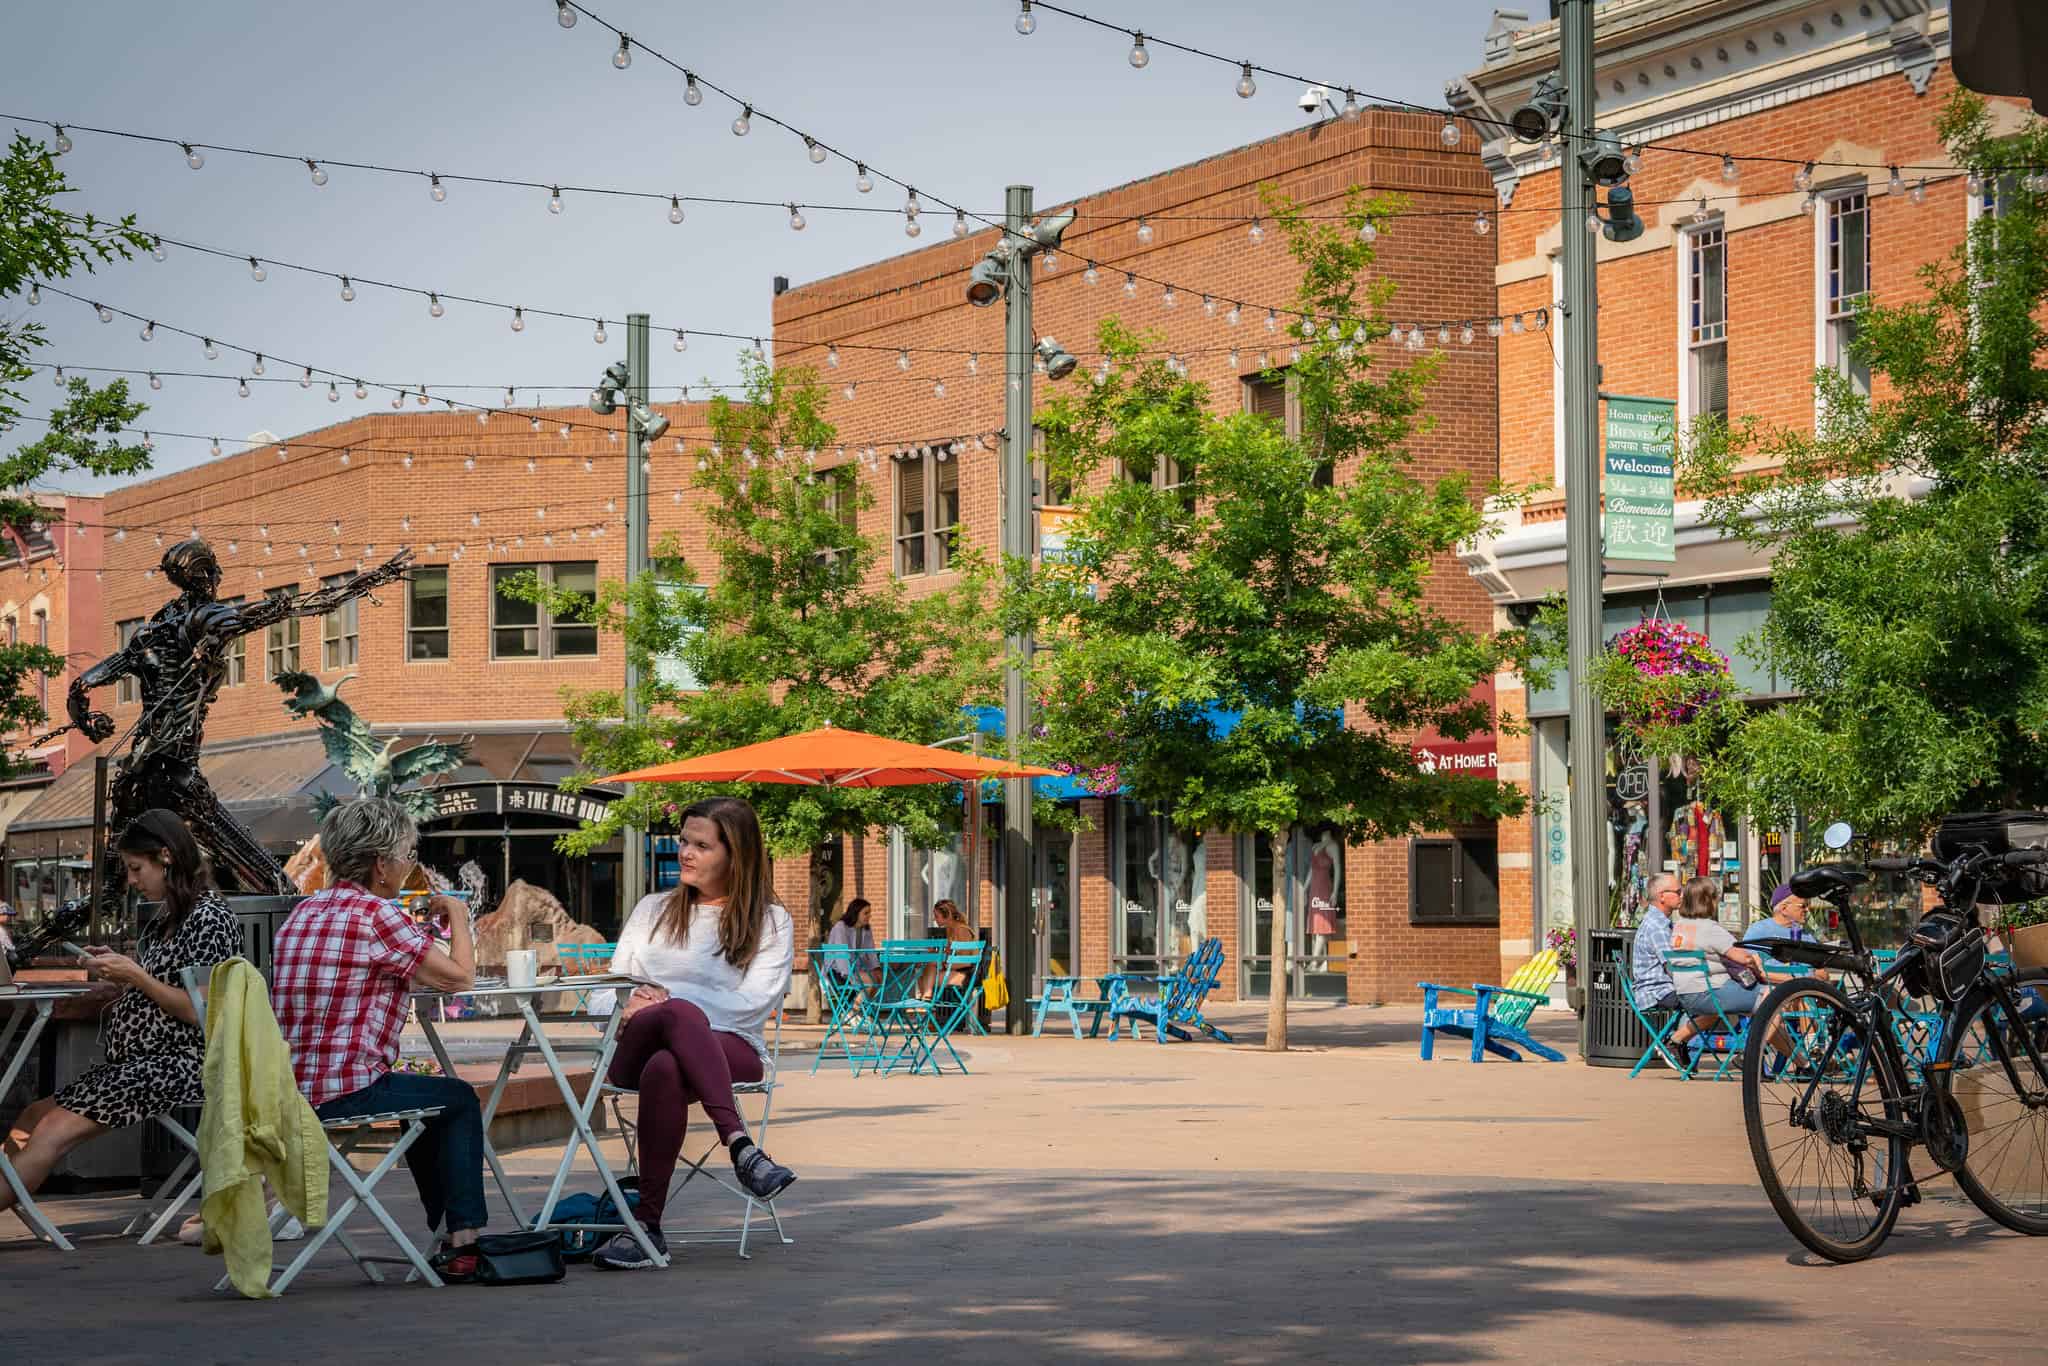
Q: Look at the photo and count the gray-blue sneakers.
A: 2